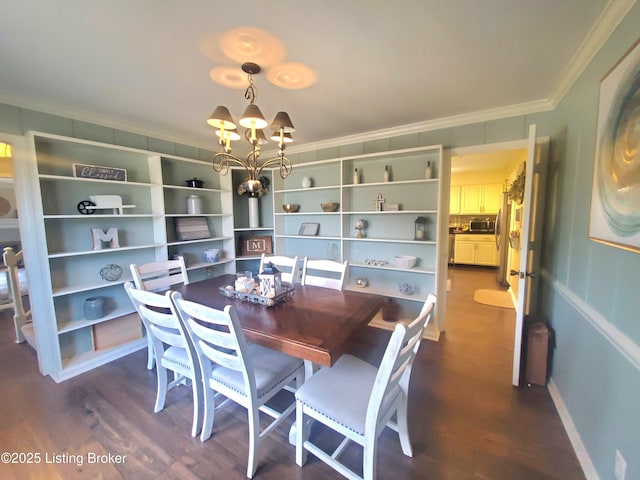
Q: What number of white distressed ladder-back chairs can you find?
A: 6